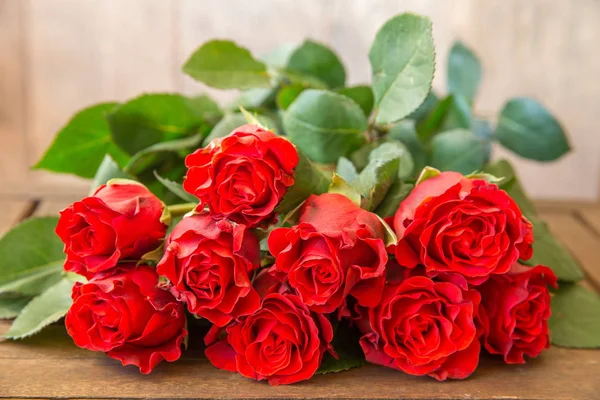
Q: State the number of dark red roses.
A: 9